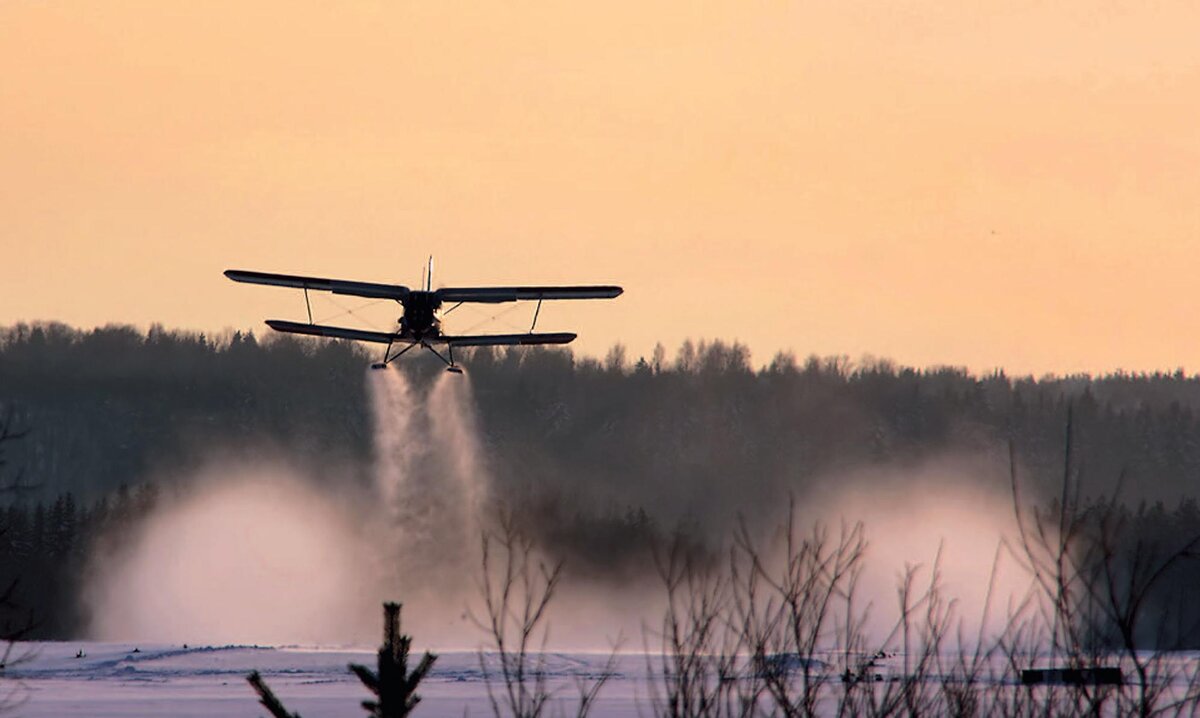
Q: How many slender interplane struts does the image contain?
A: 2